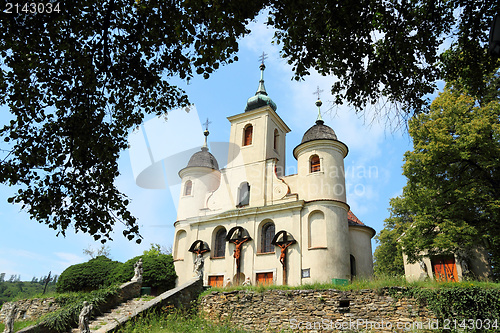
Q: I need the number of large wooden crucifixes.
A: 3